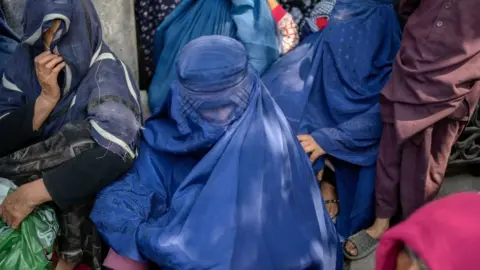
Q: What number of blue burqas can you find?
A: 3